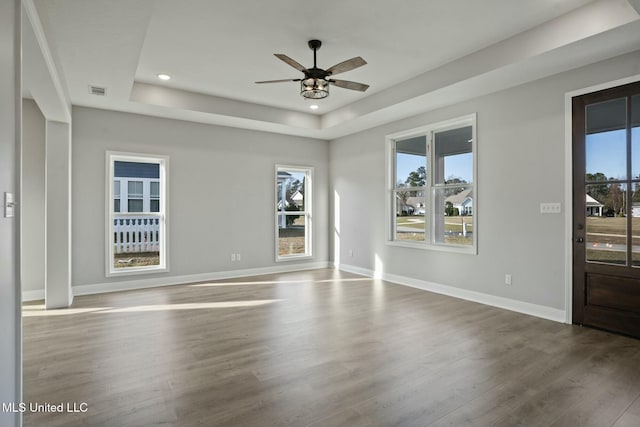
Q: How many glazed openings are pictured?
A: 4